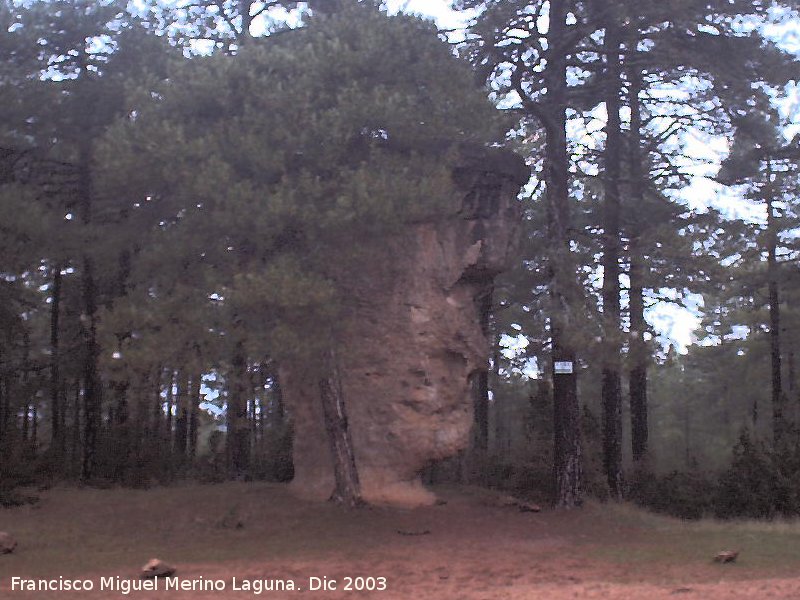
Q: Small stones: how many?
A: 3